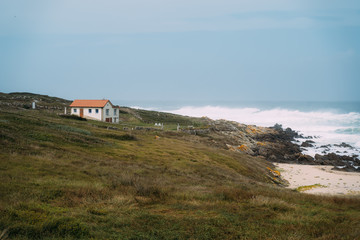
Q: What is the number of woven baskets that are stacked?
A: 0